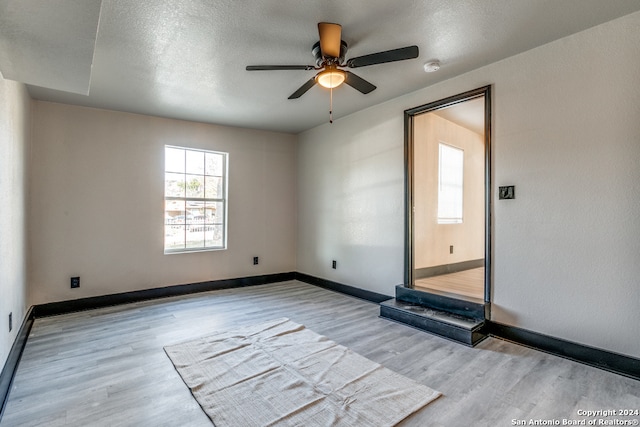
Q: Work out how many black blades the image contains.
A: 4